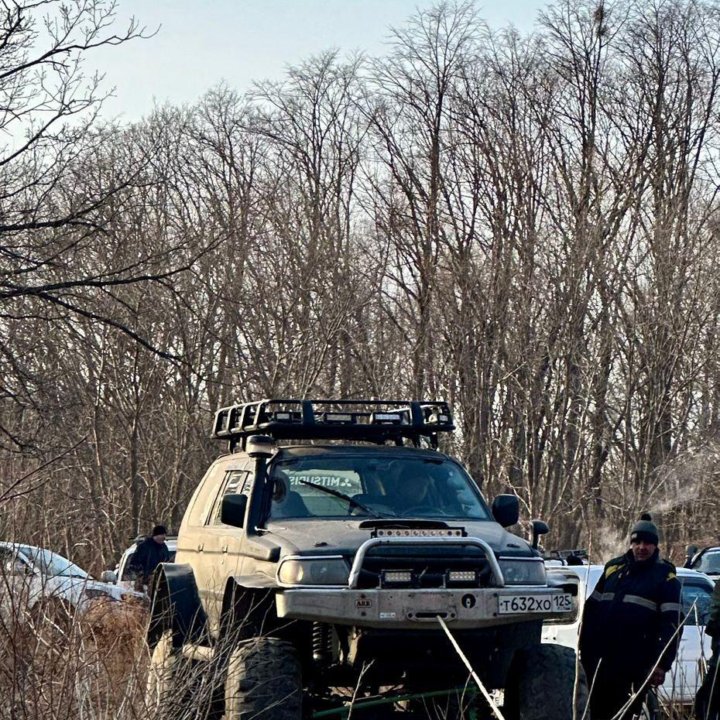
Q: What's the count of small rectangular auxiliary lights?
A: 6